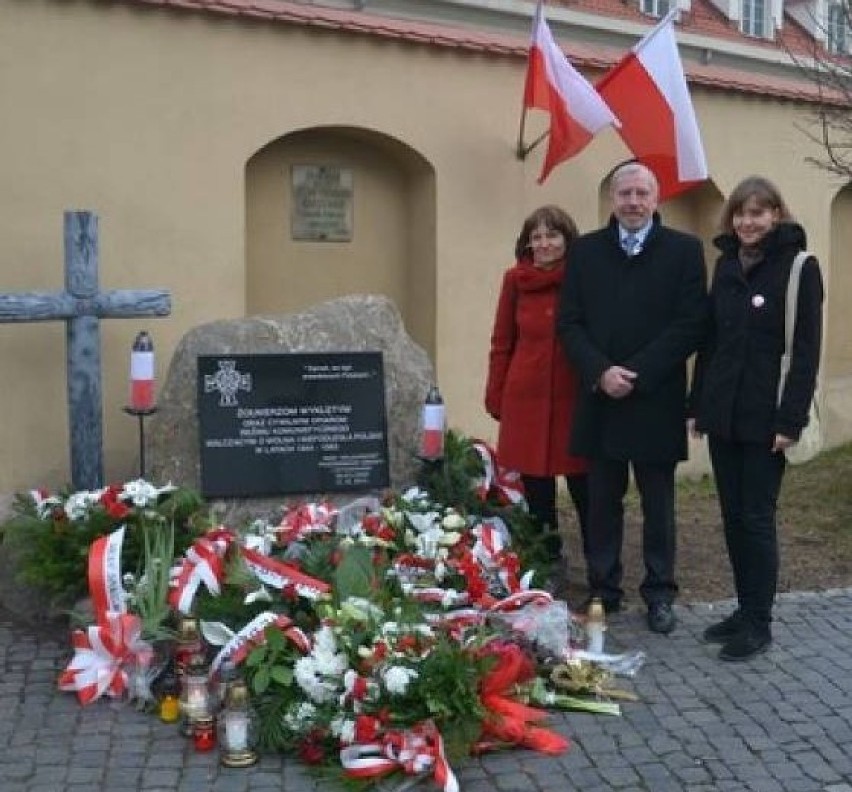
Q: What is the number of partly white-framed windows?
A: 3